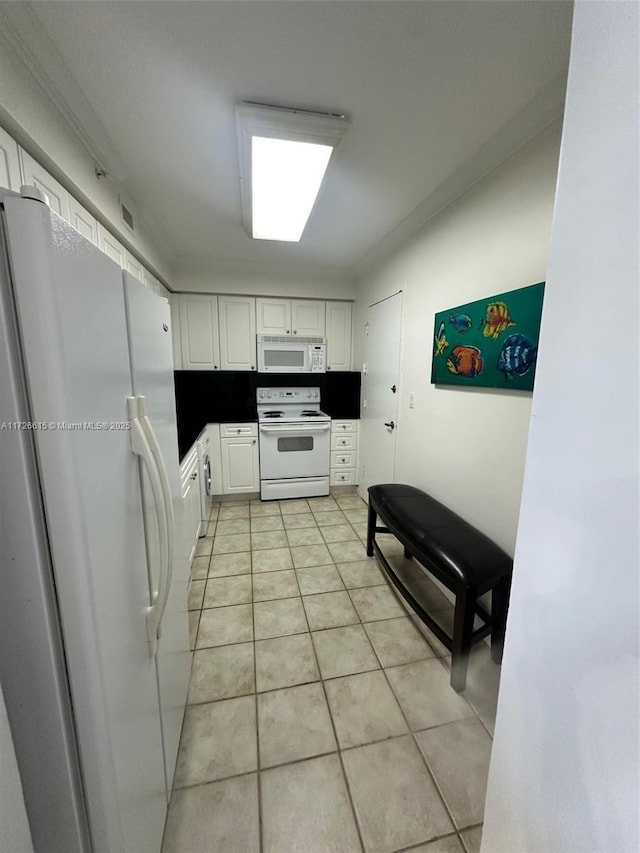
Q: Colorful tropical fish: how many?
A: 5